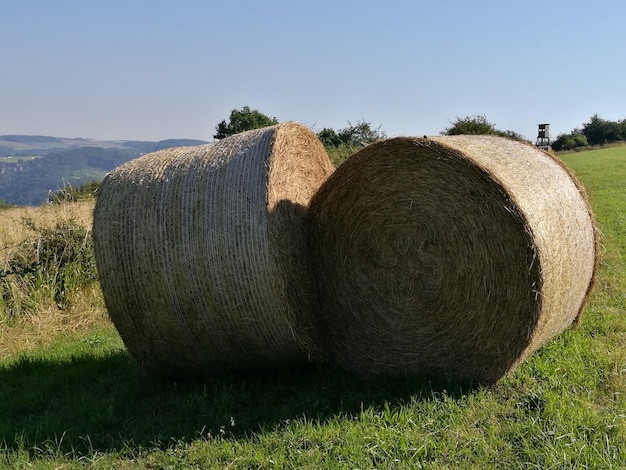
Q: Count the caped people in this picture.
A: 0